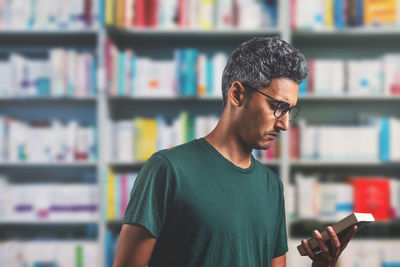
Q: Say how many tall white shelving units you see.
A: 3